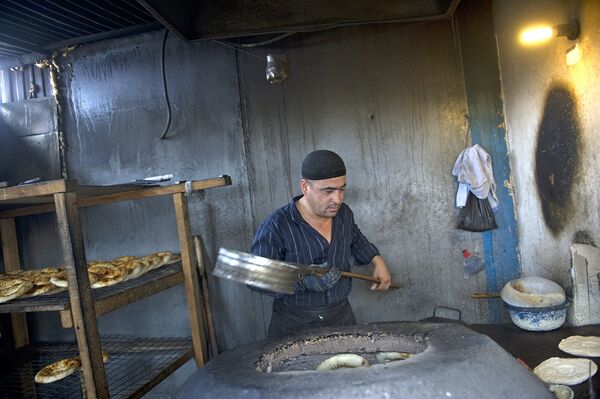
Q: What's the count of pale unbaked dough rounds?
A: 2